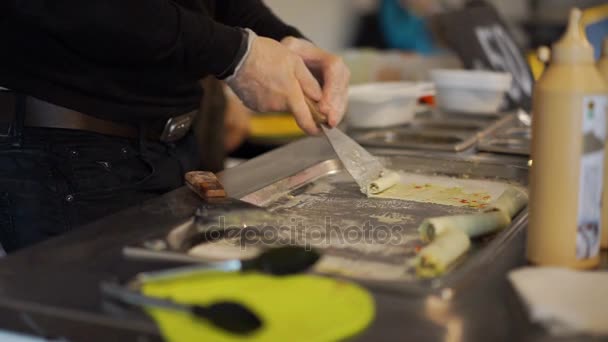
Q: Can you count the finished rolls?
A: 3